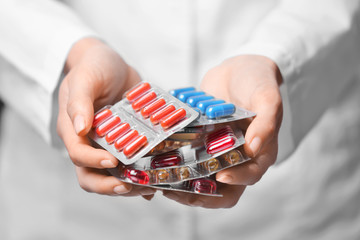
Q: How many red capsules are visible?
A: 14